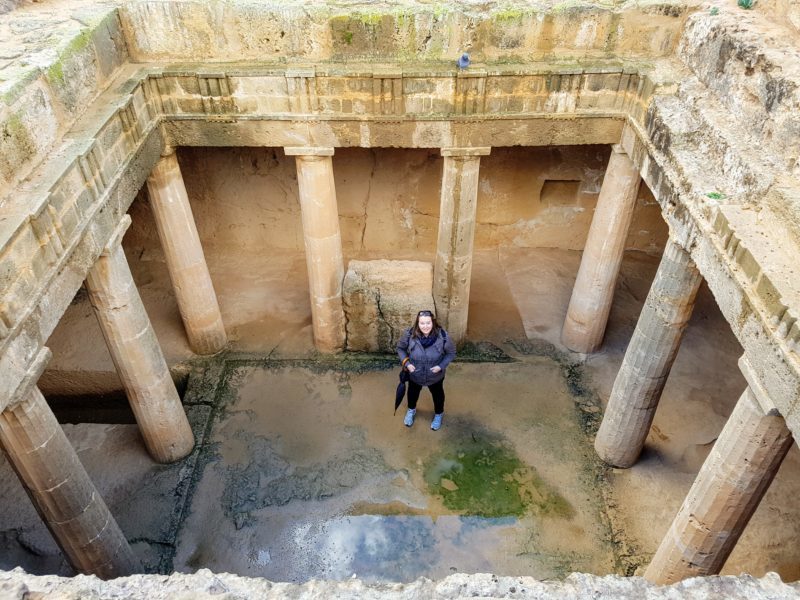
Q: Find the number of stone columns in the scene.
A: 8